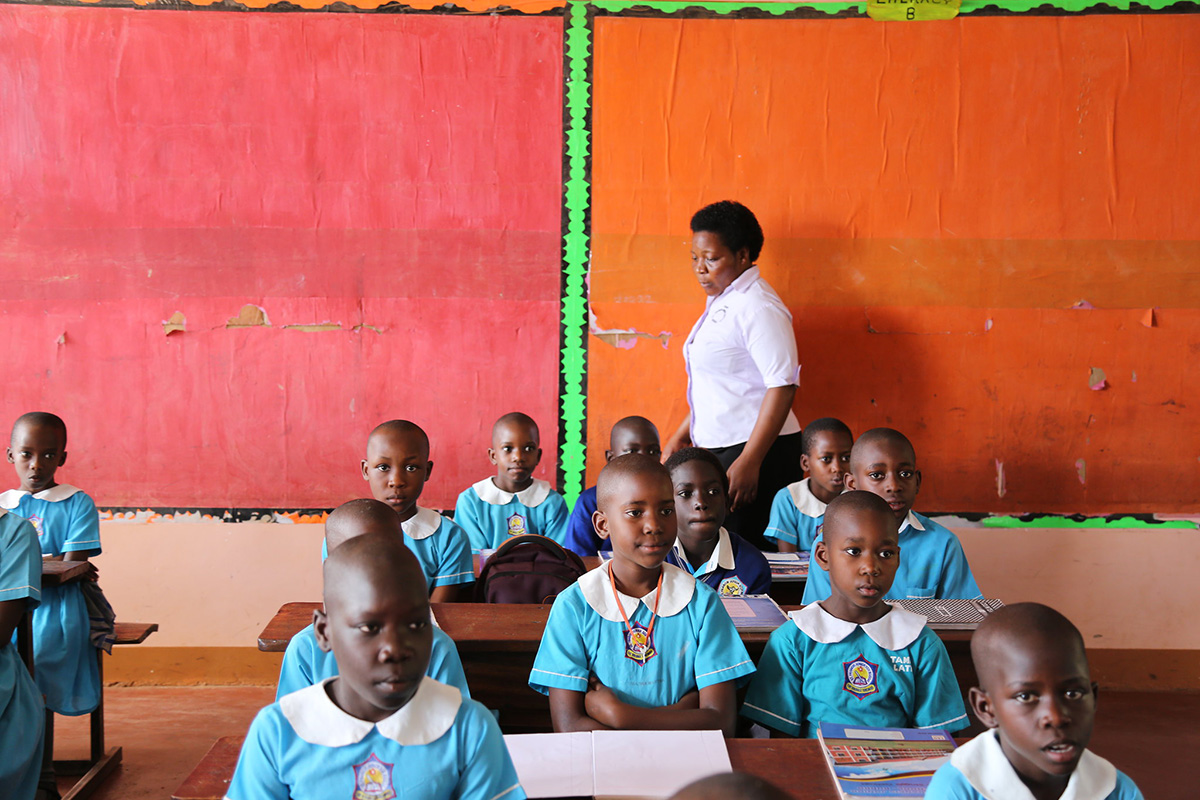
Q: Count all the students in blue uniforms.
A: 13